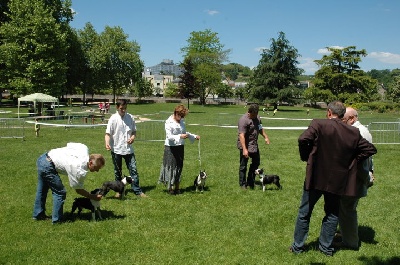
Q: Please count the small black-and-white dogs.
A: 4